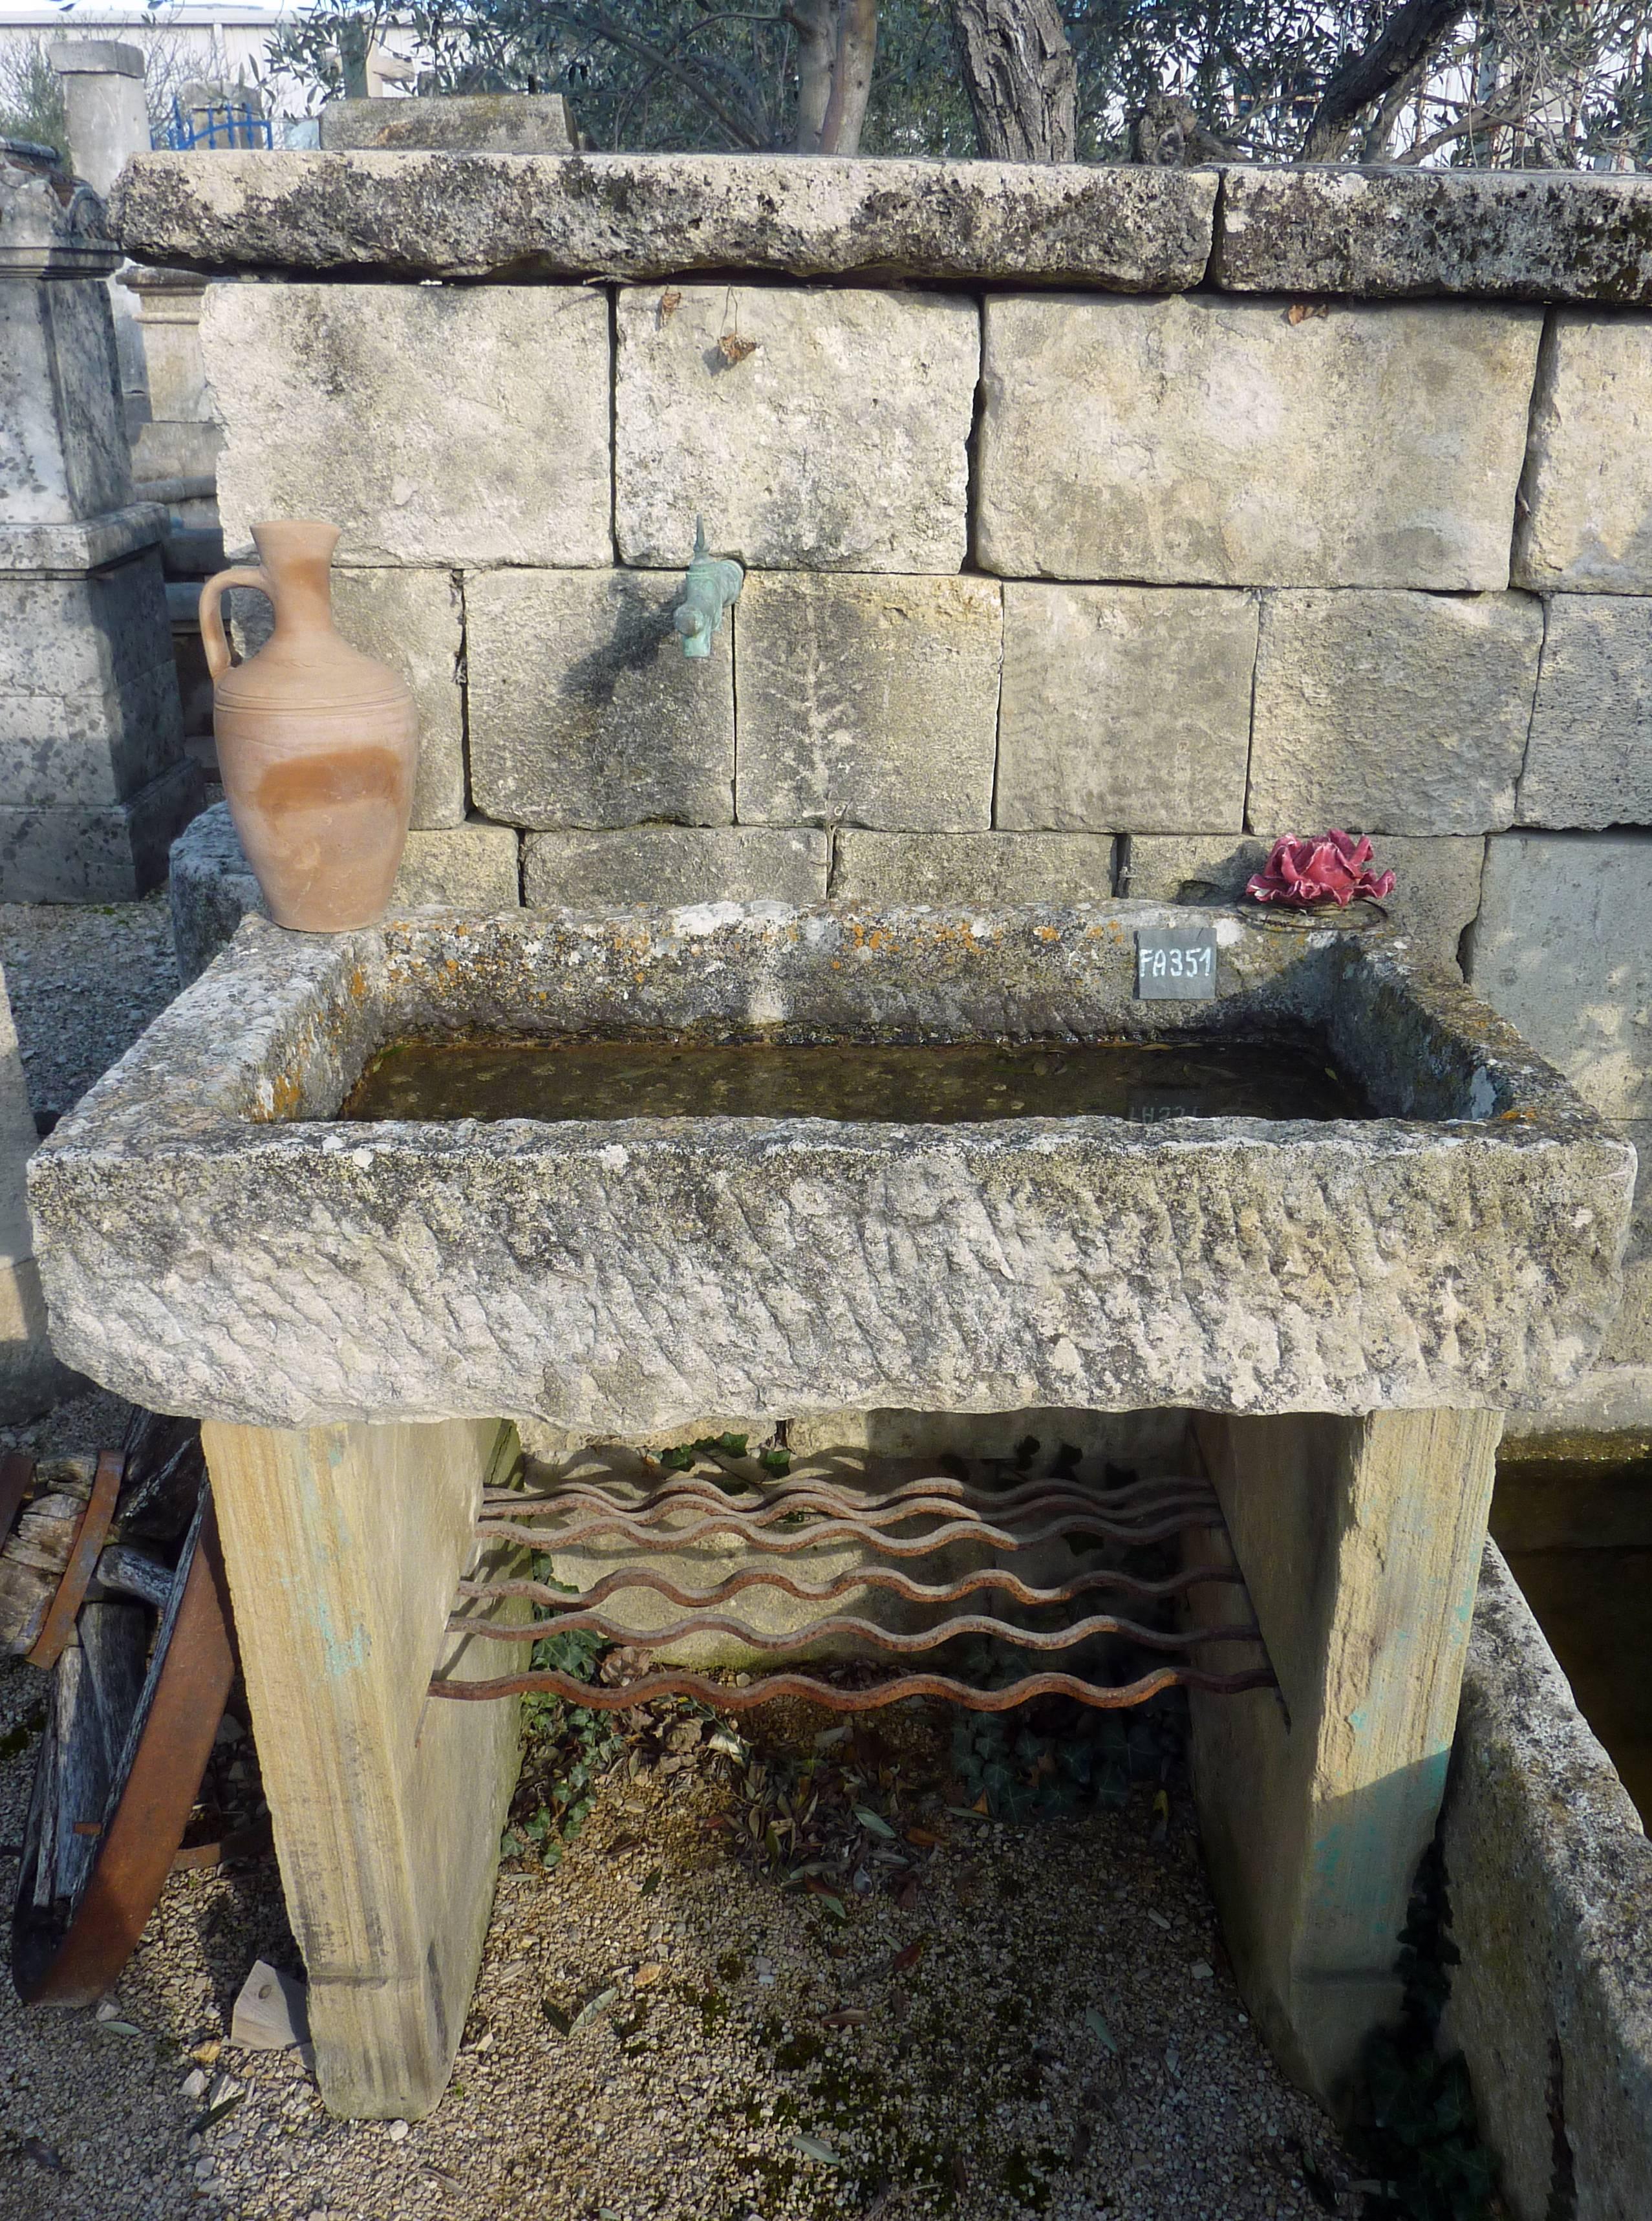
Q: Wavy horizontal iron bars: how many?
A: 6